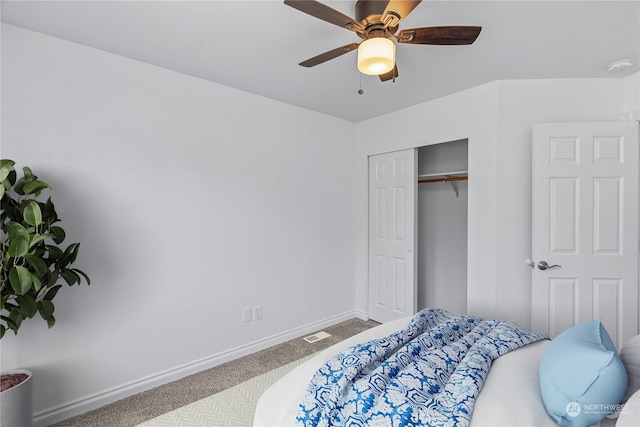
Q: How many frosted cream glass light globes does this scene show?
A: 1